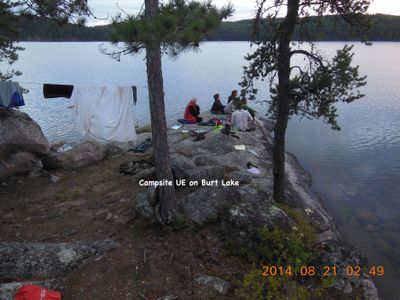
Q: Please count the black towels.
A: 1